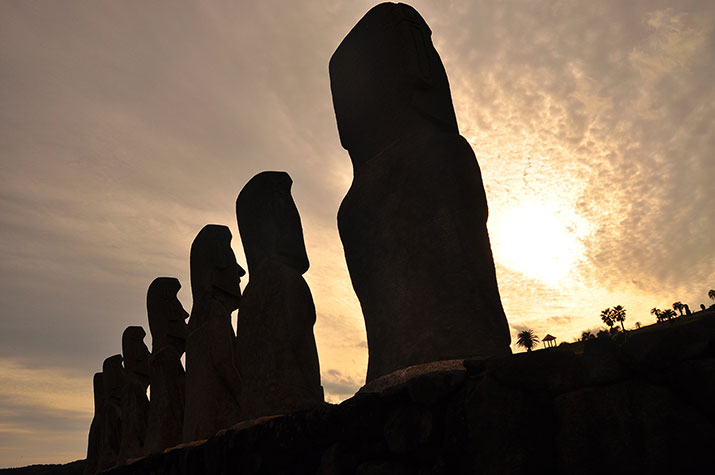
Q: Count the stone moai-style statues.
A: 7